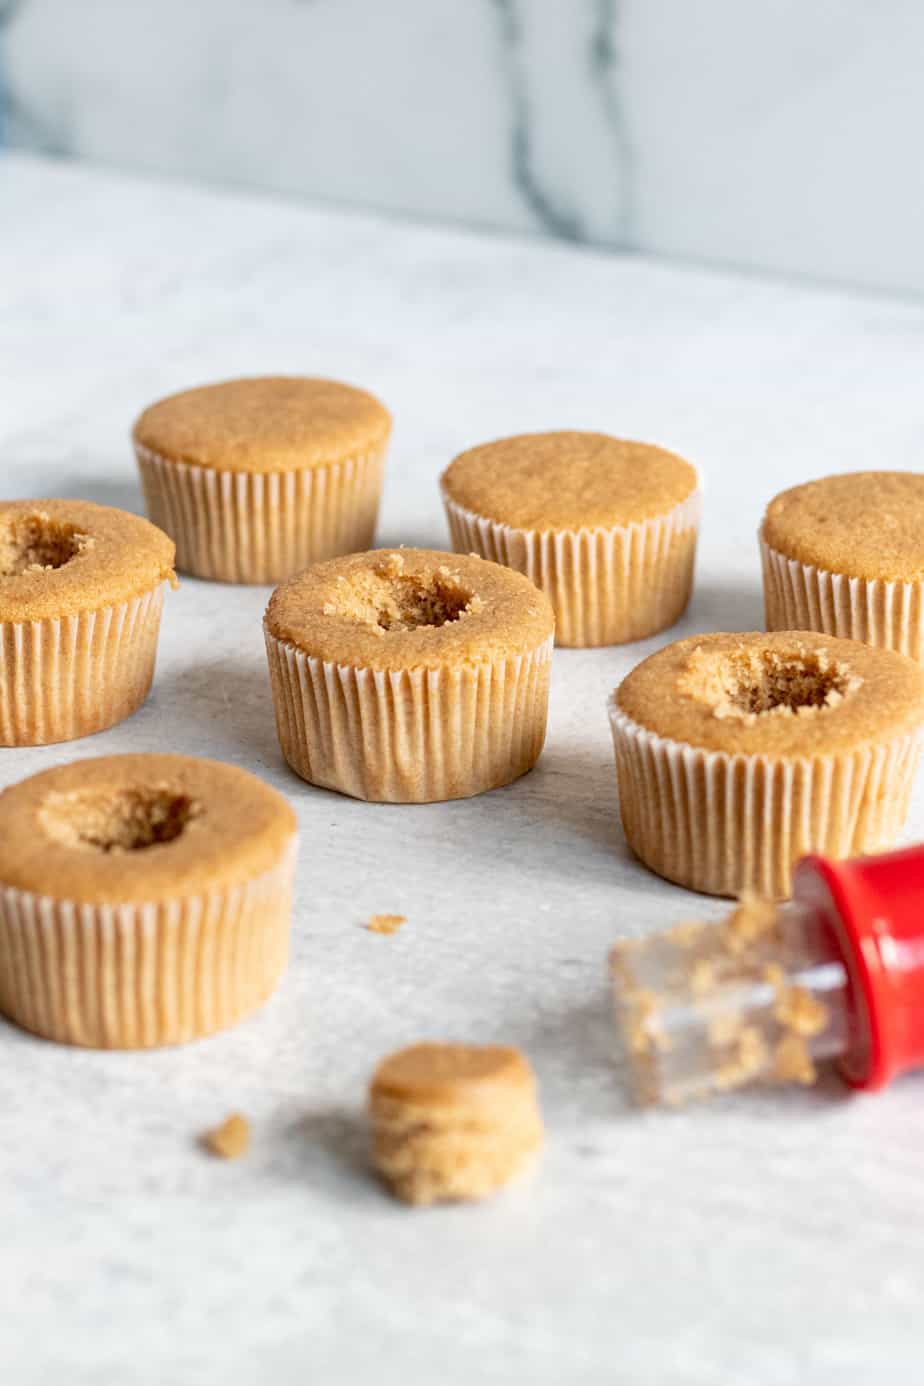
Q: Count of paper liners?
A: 7